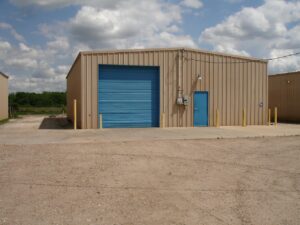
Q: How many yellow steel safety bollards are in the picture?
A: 7